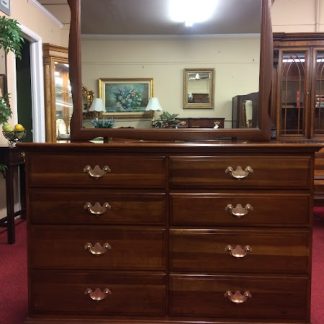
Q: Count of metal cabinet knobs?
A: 8